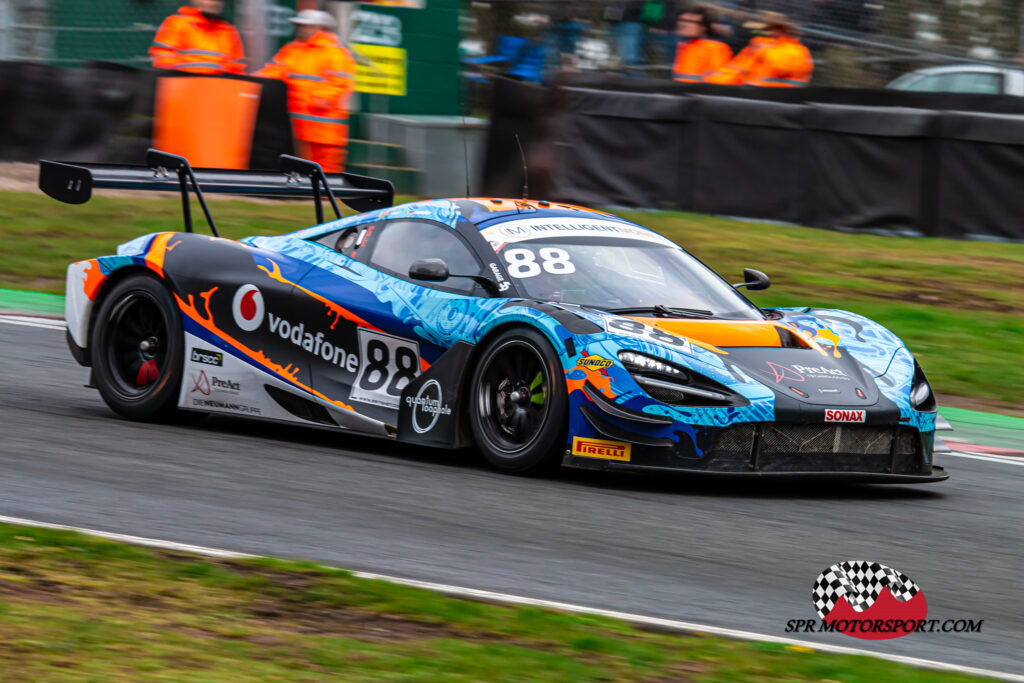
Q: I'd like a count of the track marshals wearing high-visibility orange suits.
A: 4